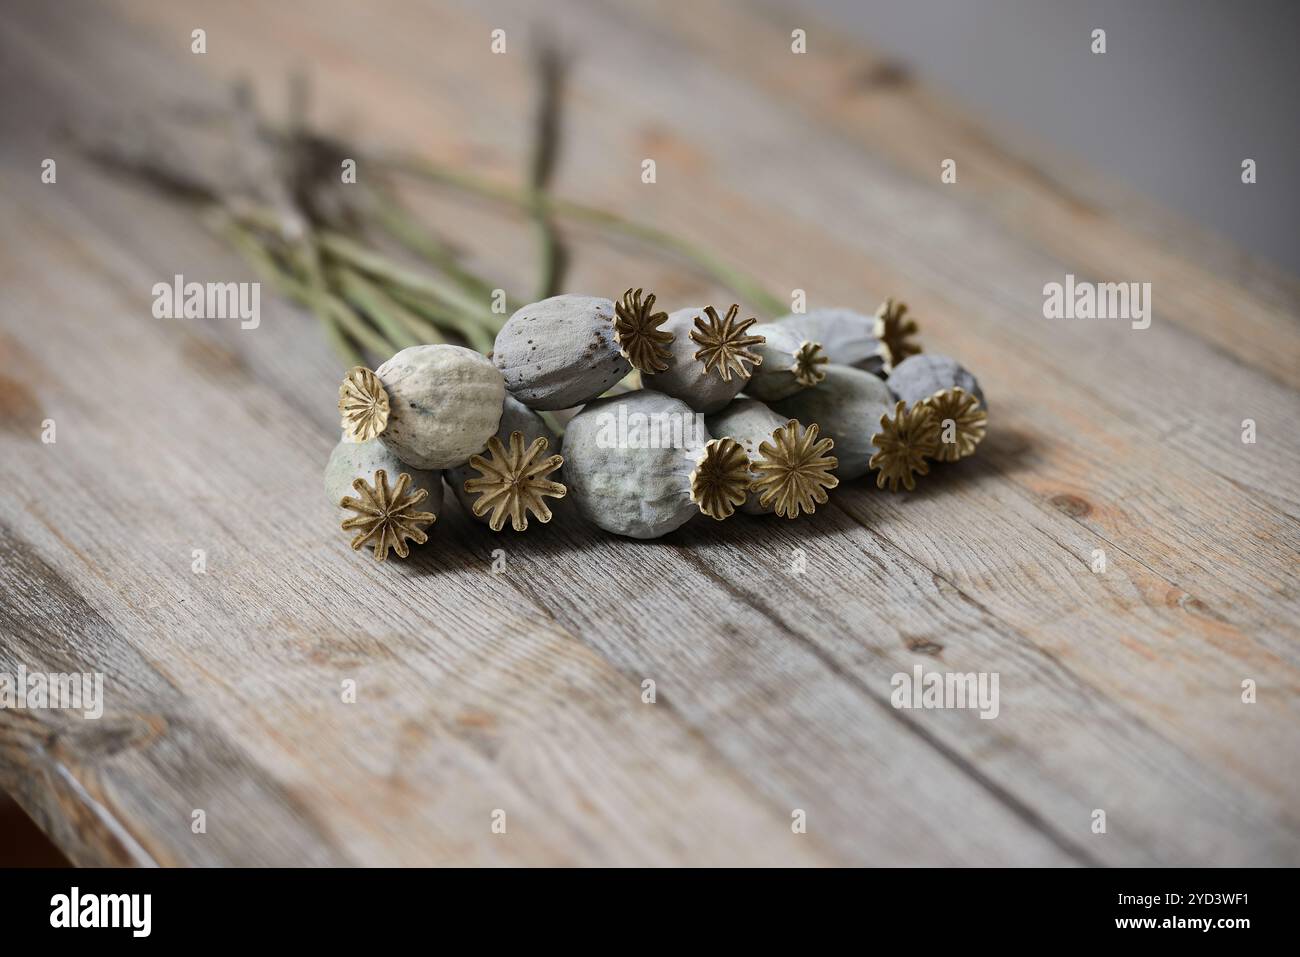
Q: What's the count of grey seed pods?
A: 11